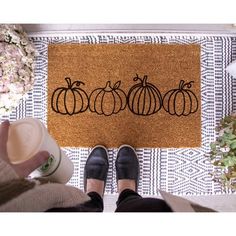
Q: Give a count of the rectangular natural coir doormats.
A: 1